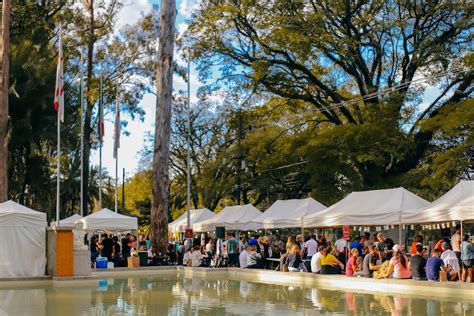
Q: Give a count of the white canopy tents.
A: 8